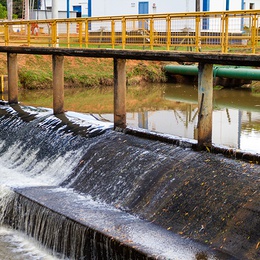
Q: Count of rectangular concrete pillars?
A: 4